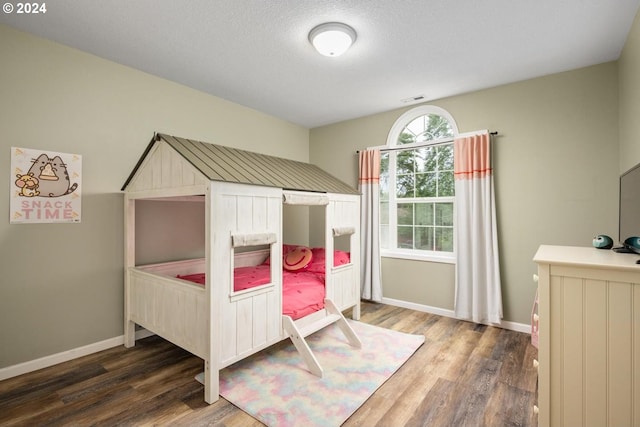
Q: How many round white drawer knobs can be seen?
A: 4